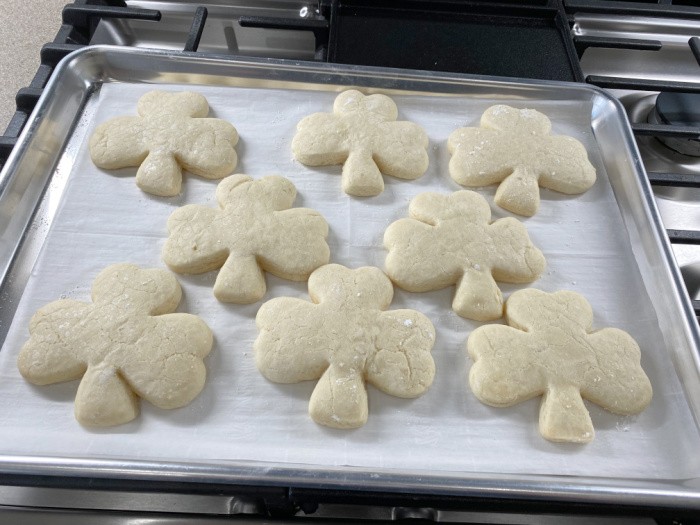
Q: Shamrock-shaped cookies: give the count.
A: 8